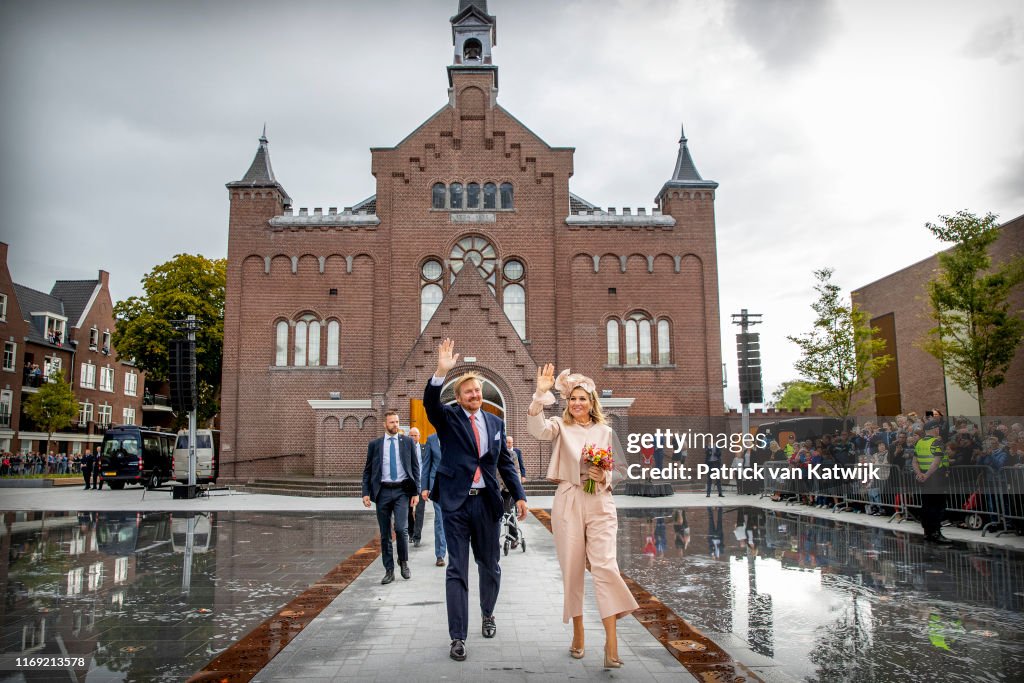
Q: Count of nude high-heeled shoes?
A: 2